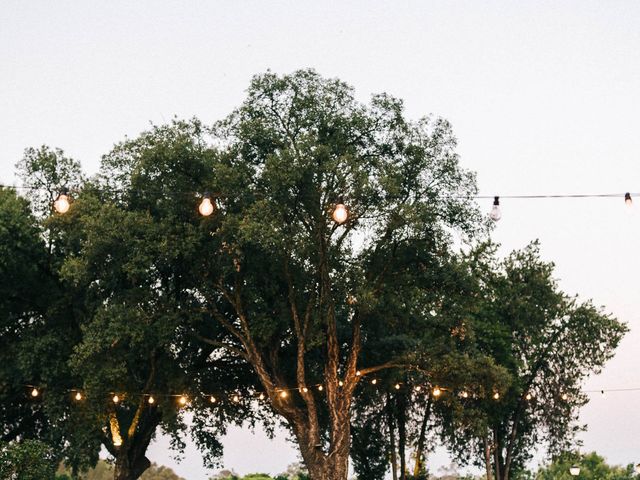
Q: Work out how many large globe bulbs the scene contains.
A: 5